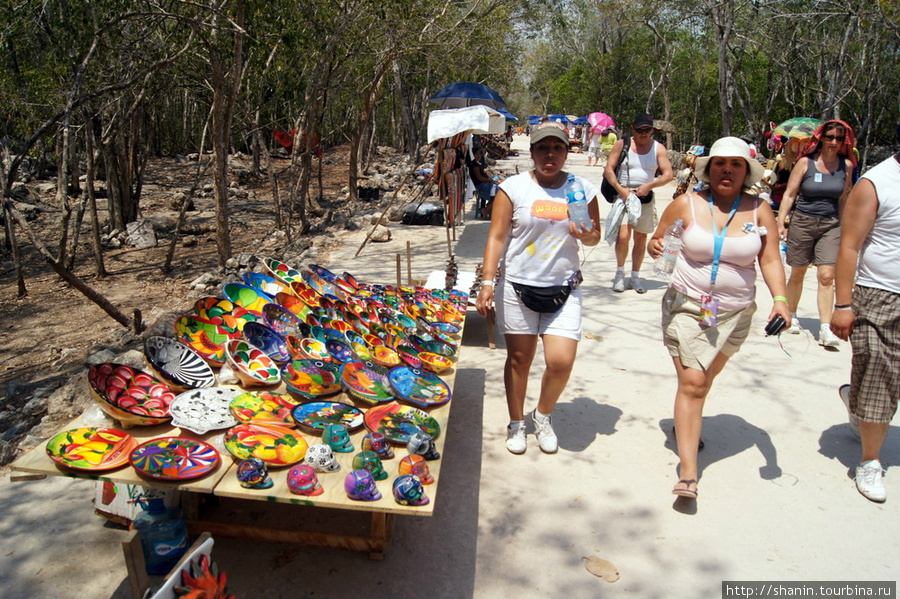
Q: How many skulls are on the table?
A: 10